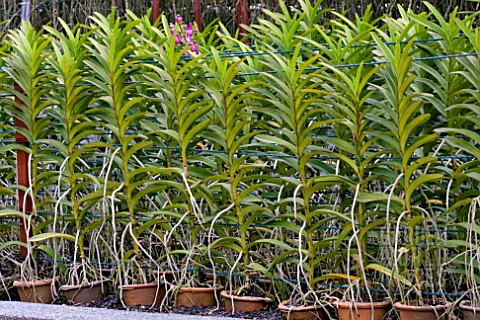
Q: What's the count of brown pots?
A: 9